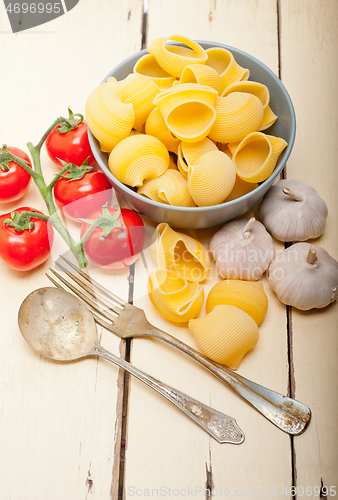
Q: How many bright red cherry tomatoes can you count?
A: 5